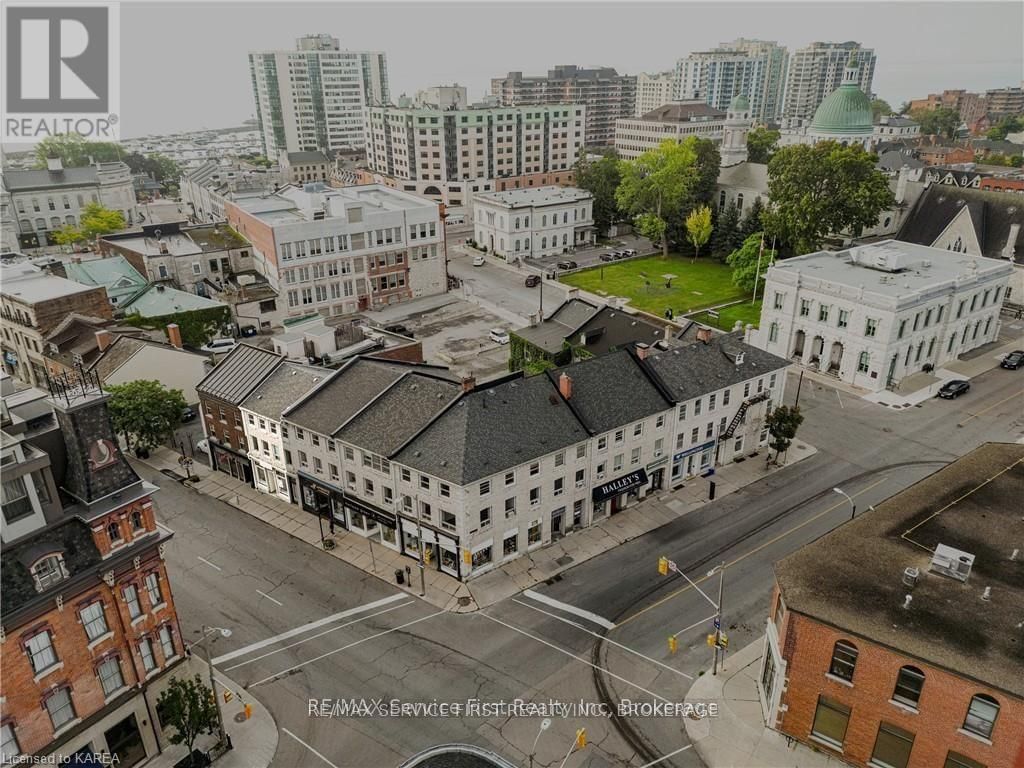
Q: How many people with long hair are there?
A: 0